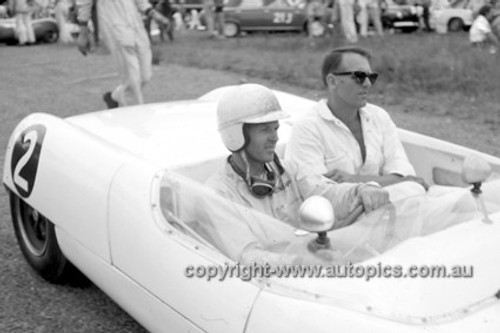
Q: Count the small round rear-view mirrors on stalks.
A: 2